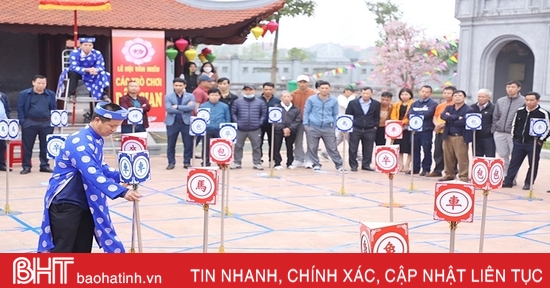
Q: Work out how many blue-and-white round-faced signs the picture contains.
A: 13